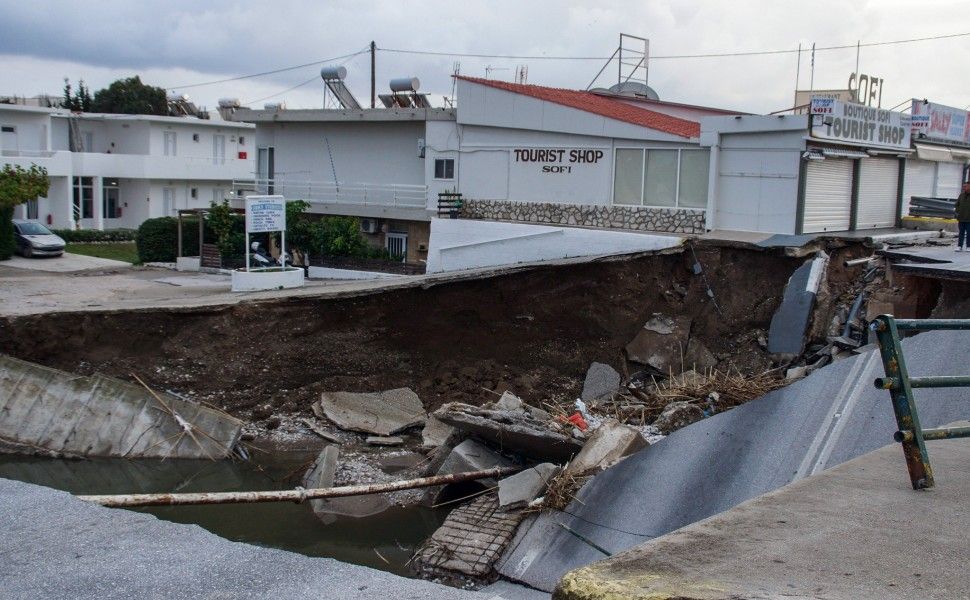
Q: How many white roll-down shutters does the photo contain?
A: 4